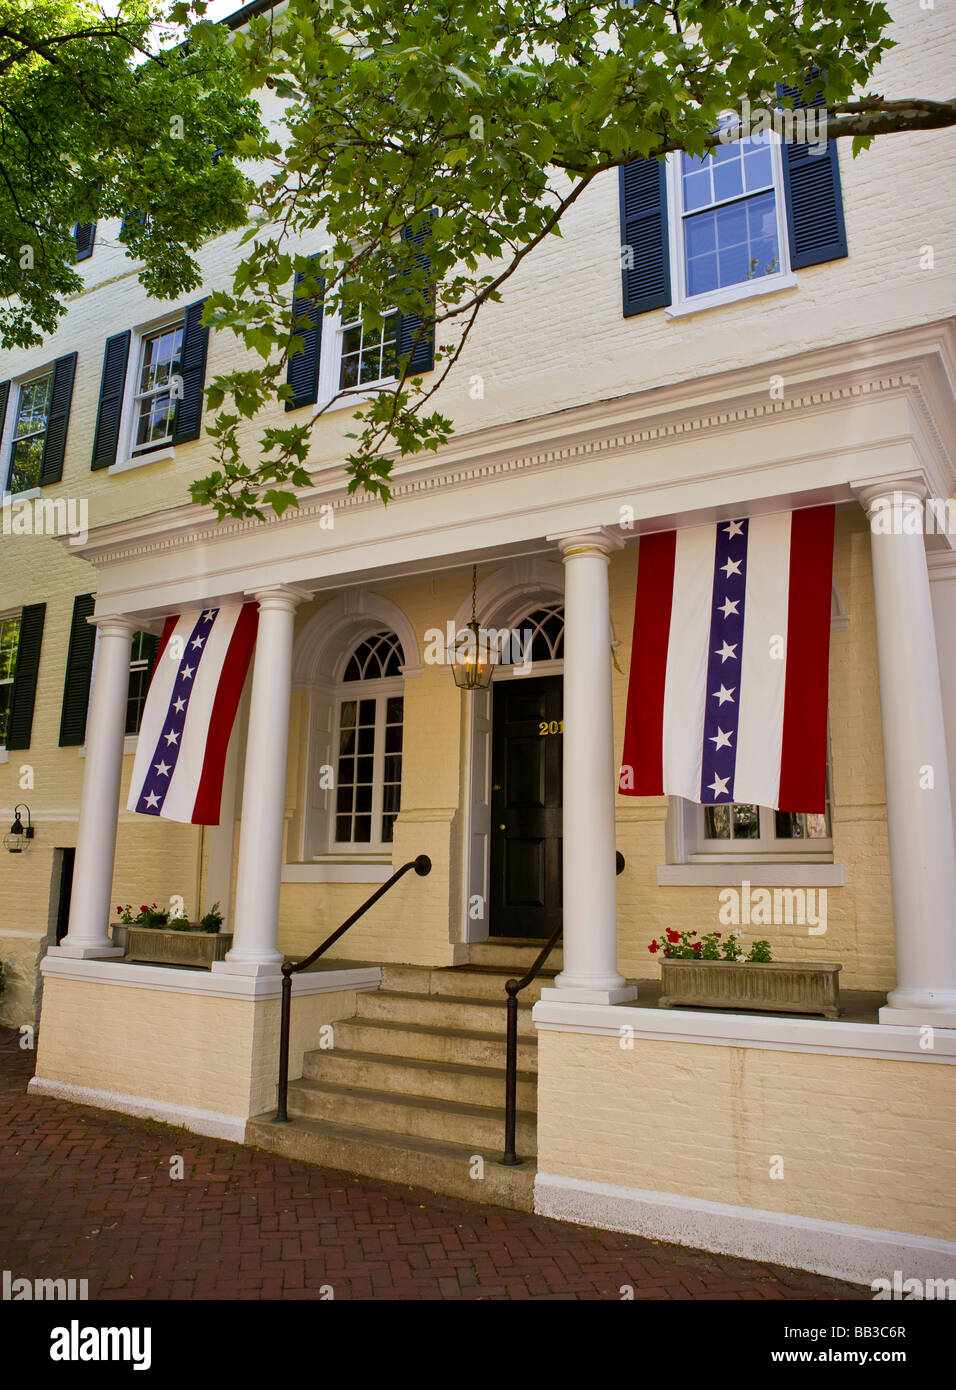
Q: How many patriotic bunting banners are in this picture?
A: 2